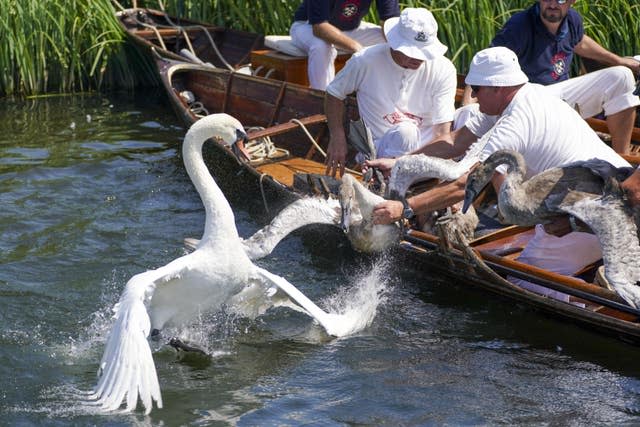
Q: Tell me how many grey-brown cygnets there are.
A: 2